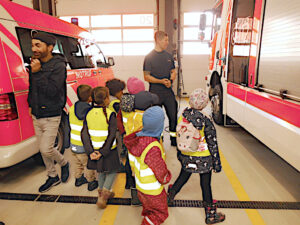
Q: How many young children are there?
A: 8